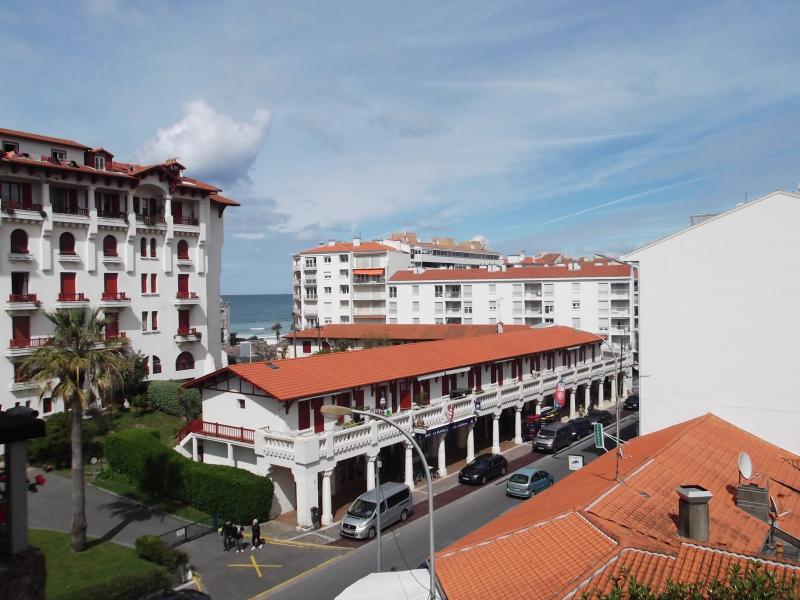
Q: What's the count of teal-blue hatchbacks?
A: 1